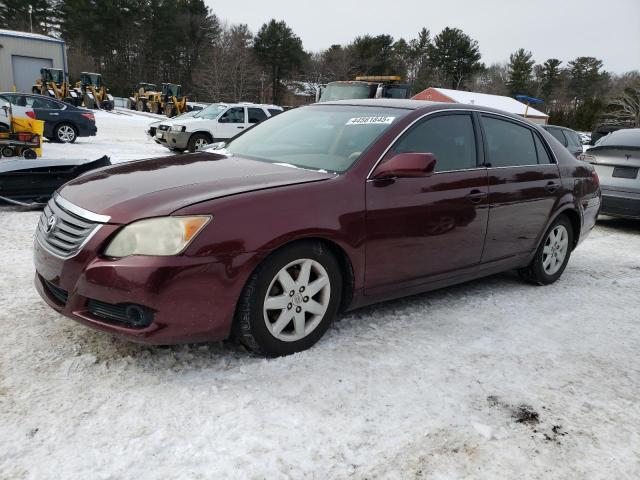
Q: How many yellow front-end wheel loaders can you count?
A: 4